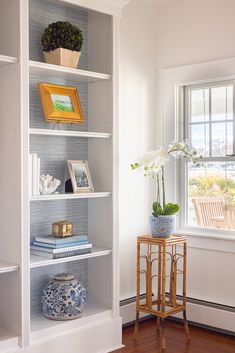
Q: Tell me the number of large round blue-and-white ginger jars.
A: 1